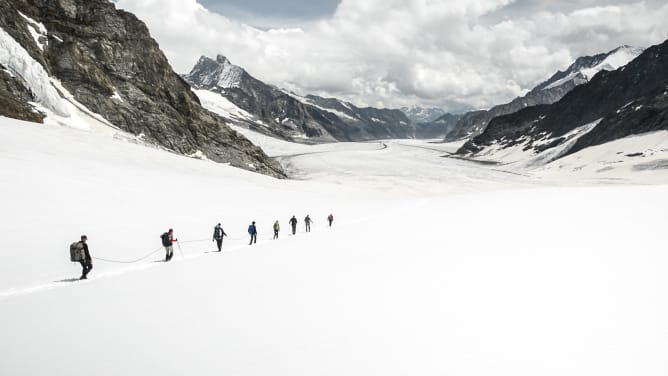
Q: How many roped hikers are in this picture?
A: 8